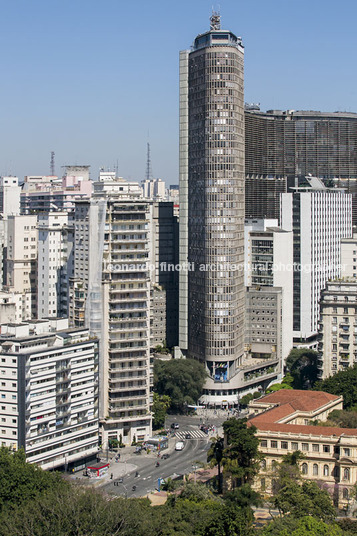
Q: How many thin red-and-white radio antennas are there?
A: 2